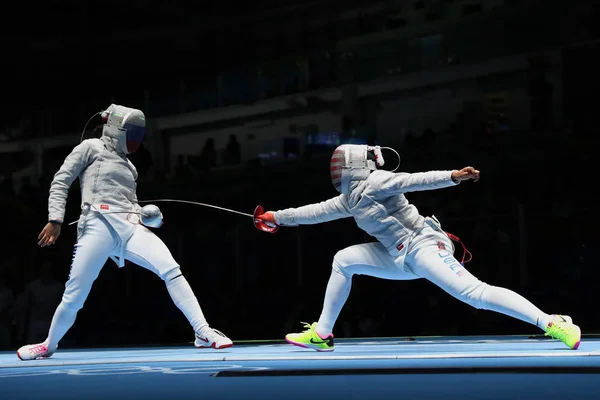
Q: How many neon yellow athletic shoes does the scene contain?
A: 2